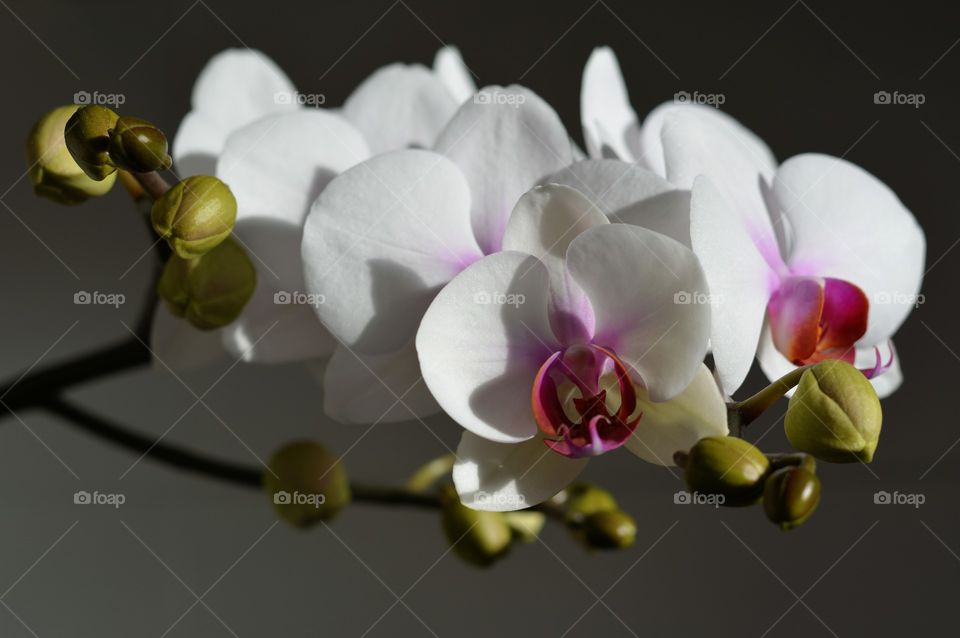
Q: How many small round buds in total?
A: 12